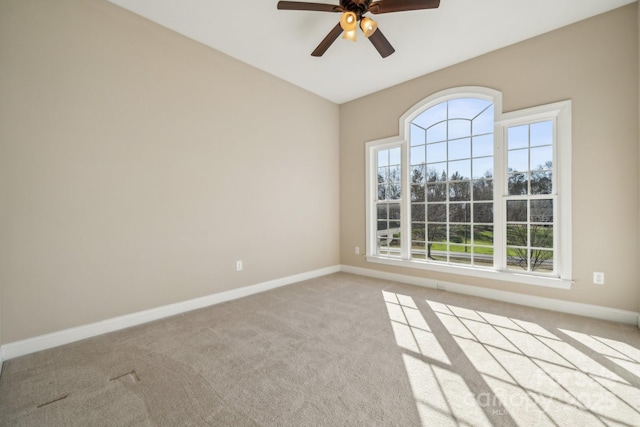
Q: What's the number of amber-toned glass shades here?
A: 3